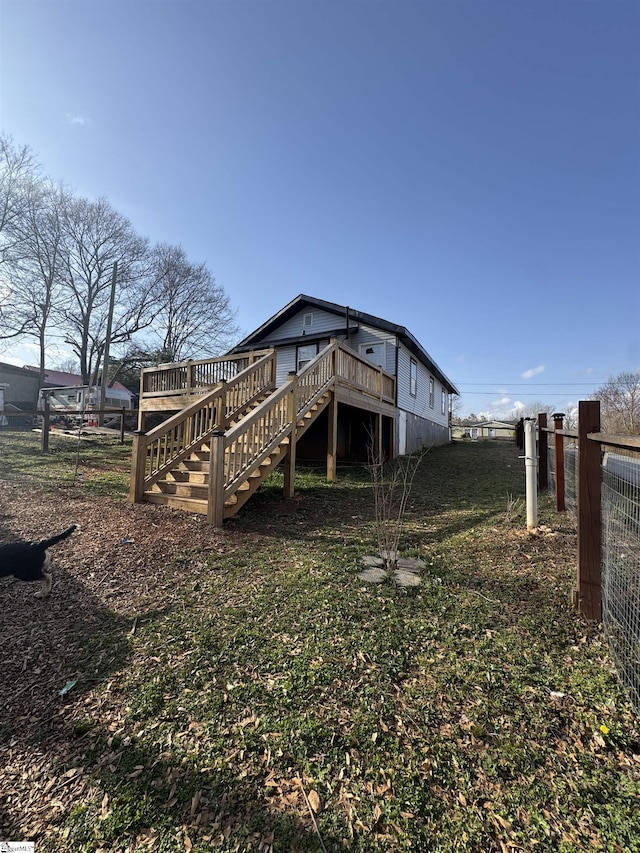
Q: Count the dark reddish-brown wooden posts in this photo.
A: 3